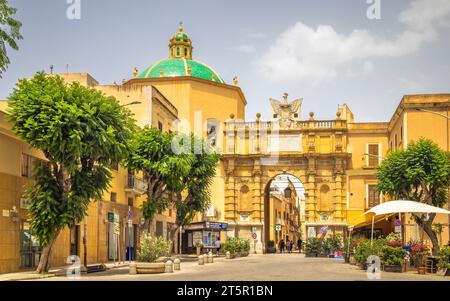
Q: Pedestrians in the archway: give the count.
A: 4